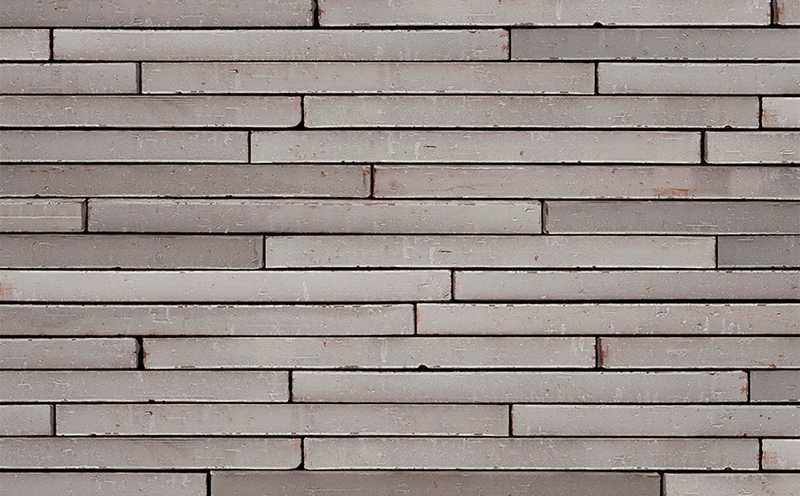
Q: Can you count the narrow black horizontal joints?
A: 14